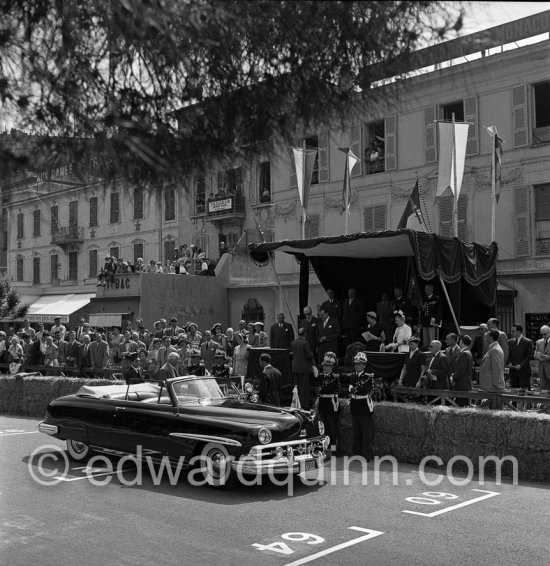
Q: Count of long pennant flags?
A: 4